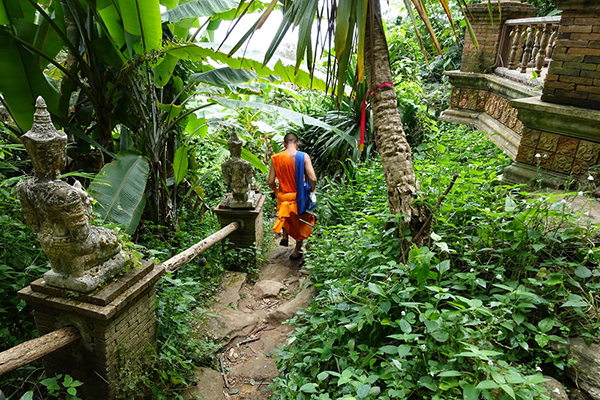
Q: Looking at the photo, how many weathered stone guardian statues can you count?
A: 2